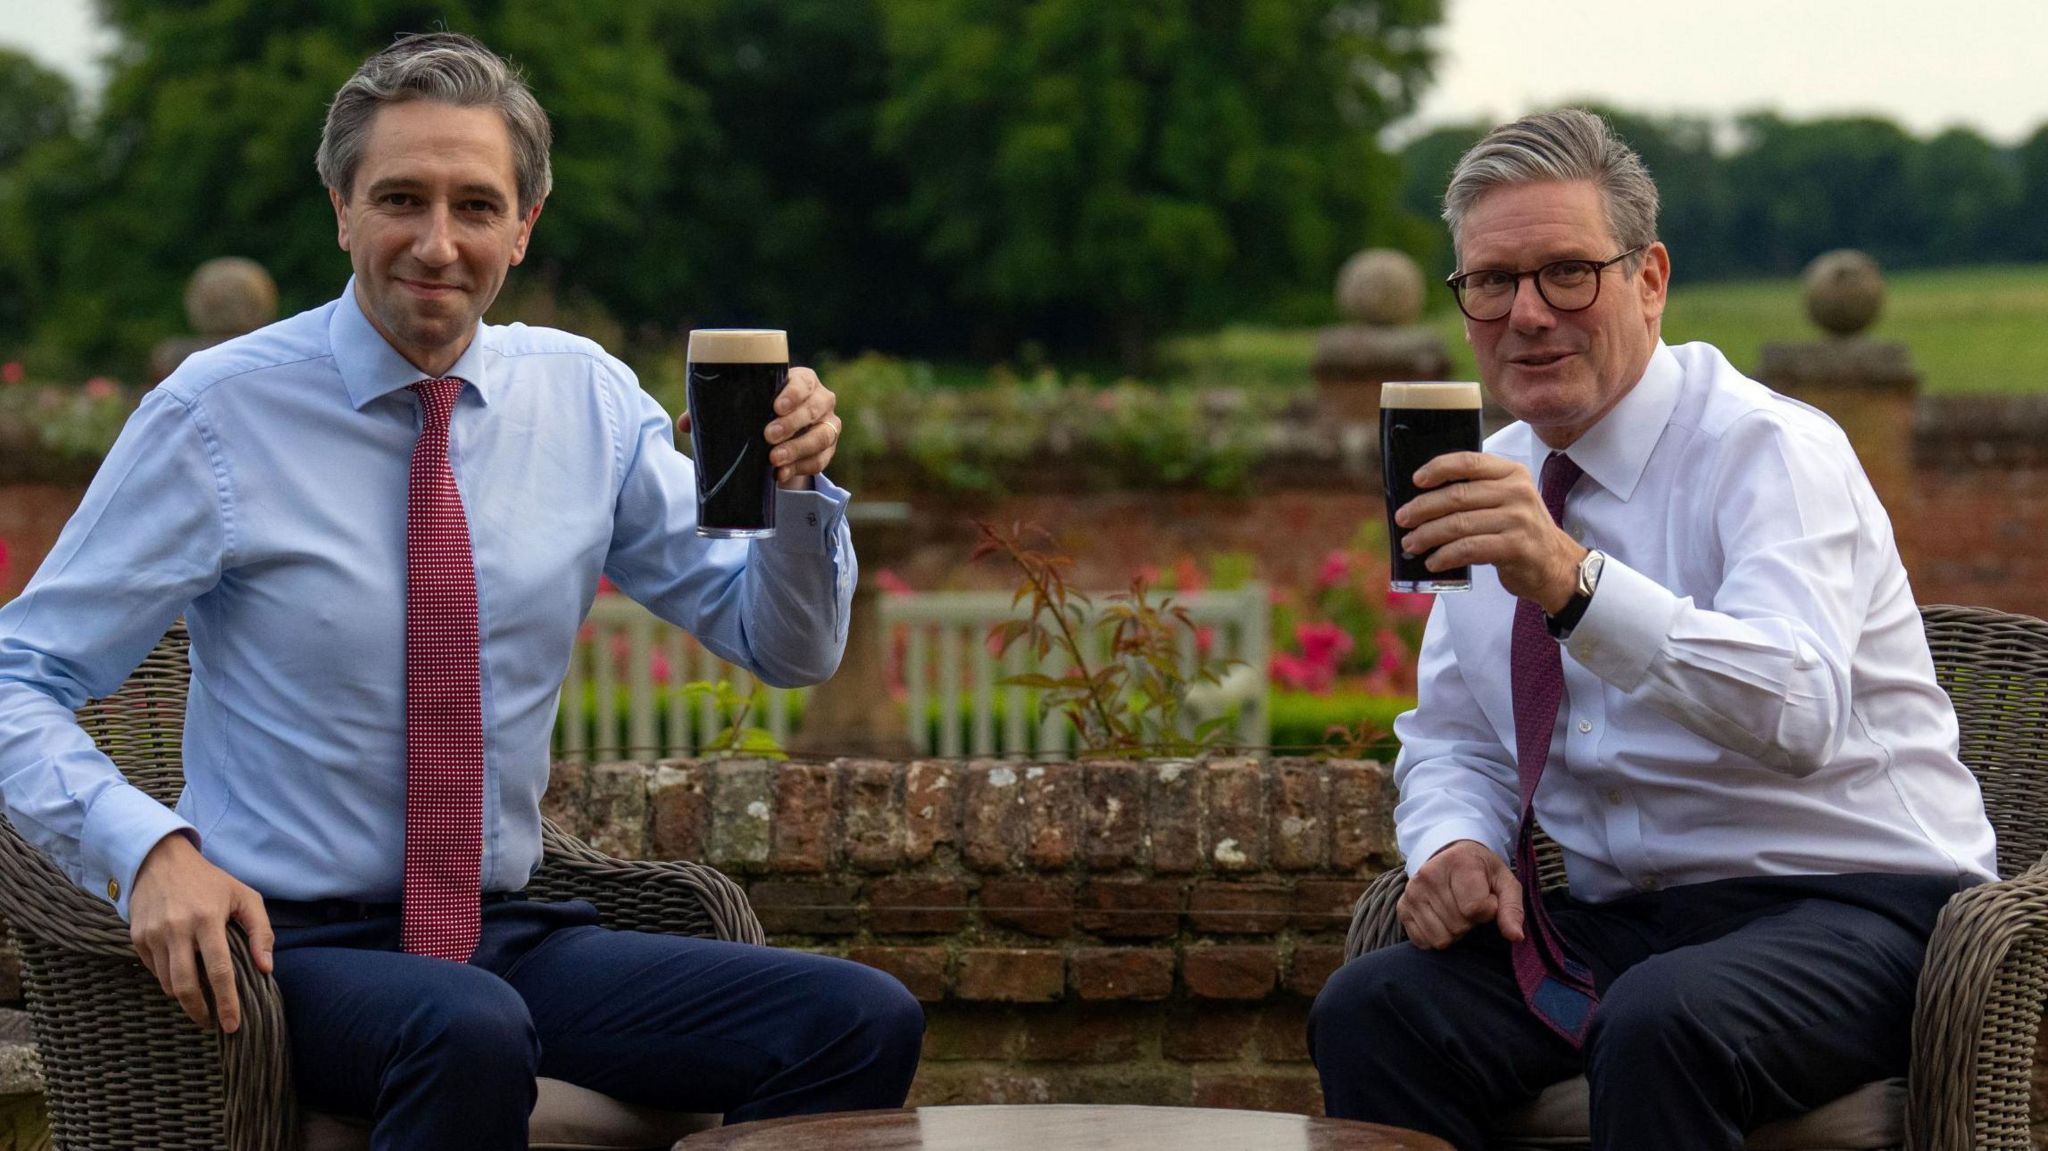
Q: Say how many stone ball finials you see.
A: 3